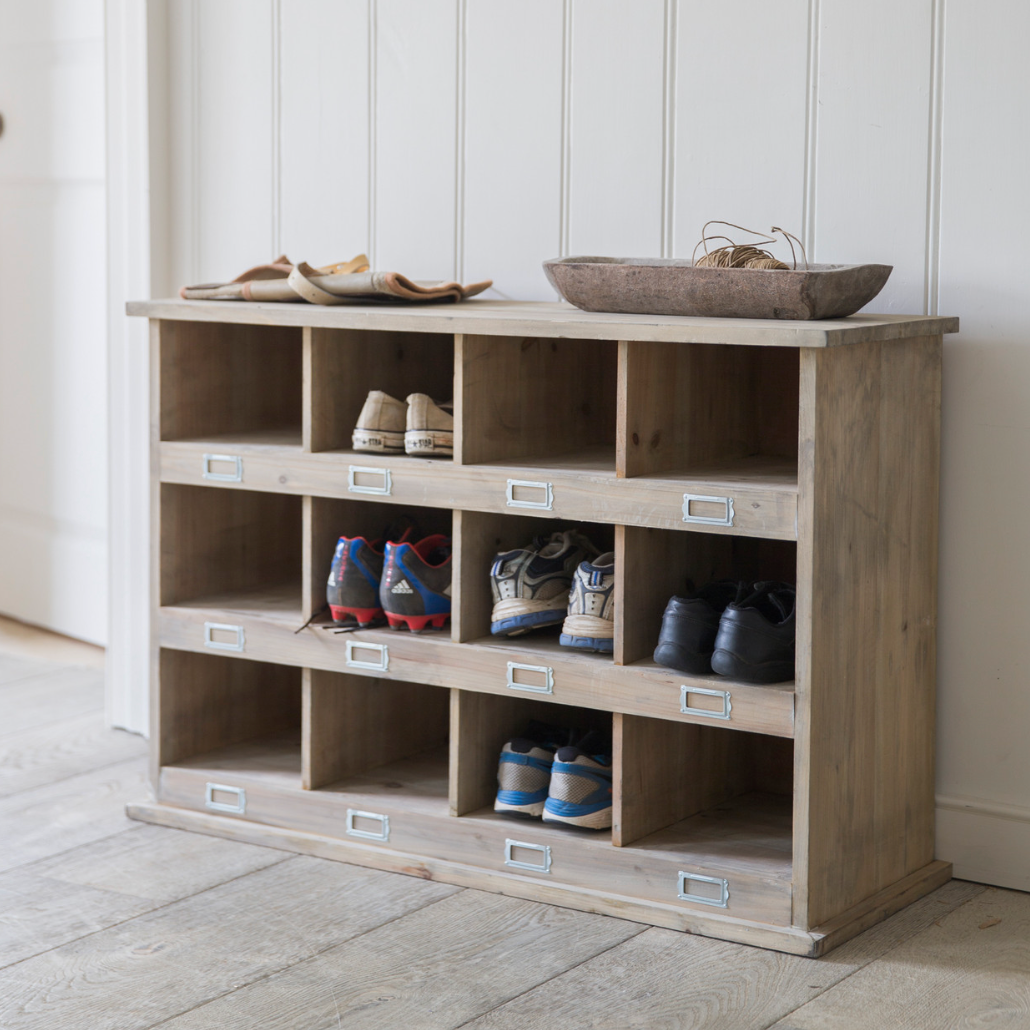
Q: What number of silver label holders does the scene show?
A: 12